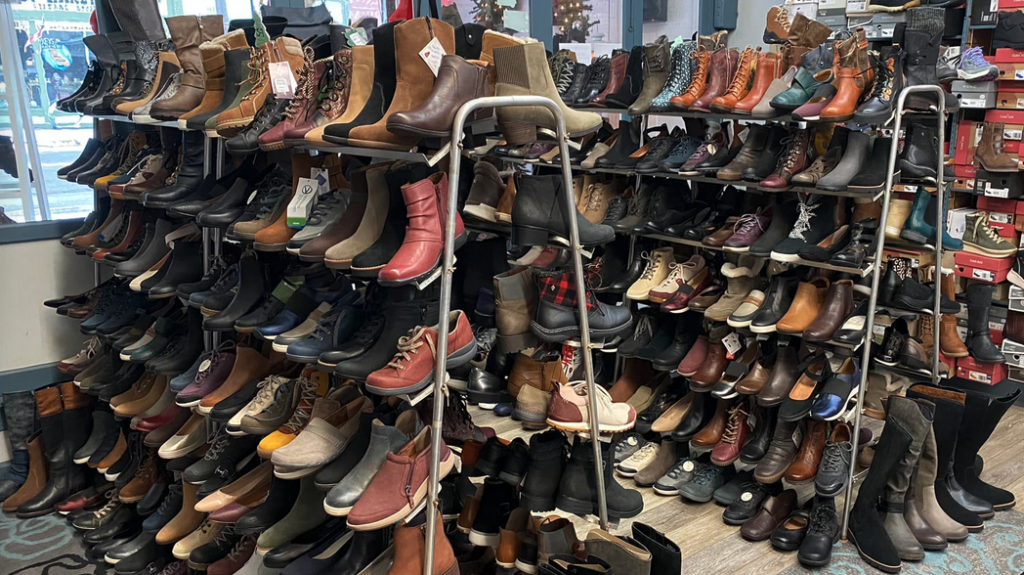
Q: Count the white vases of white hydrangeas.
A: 0